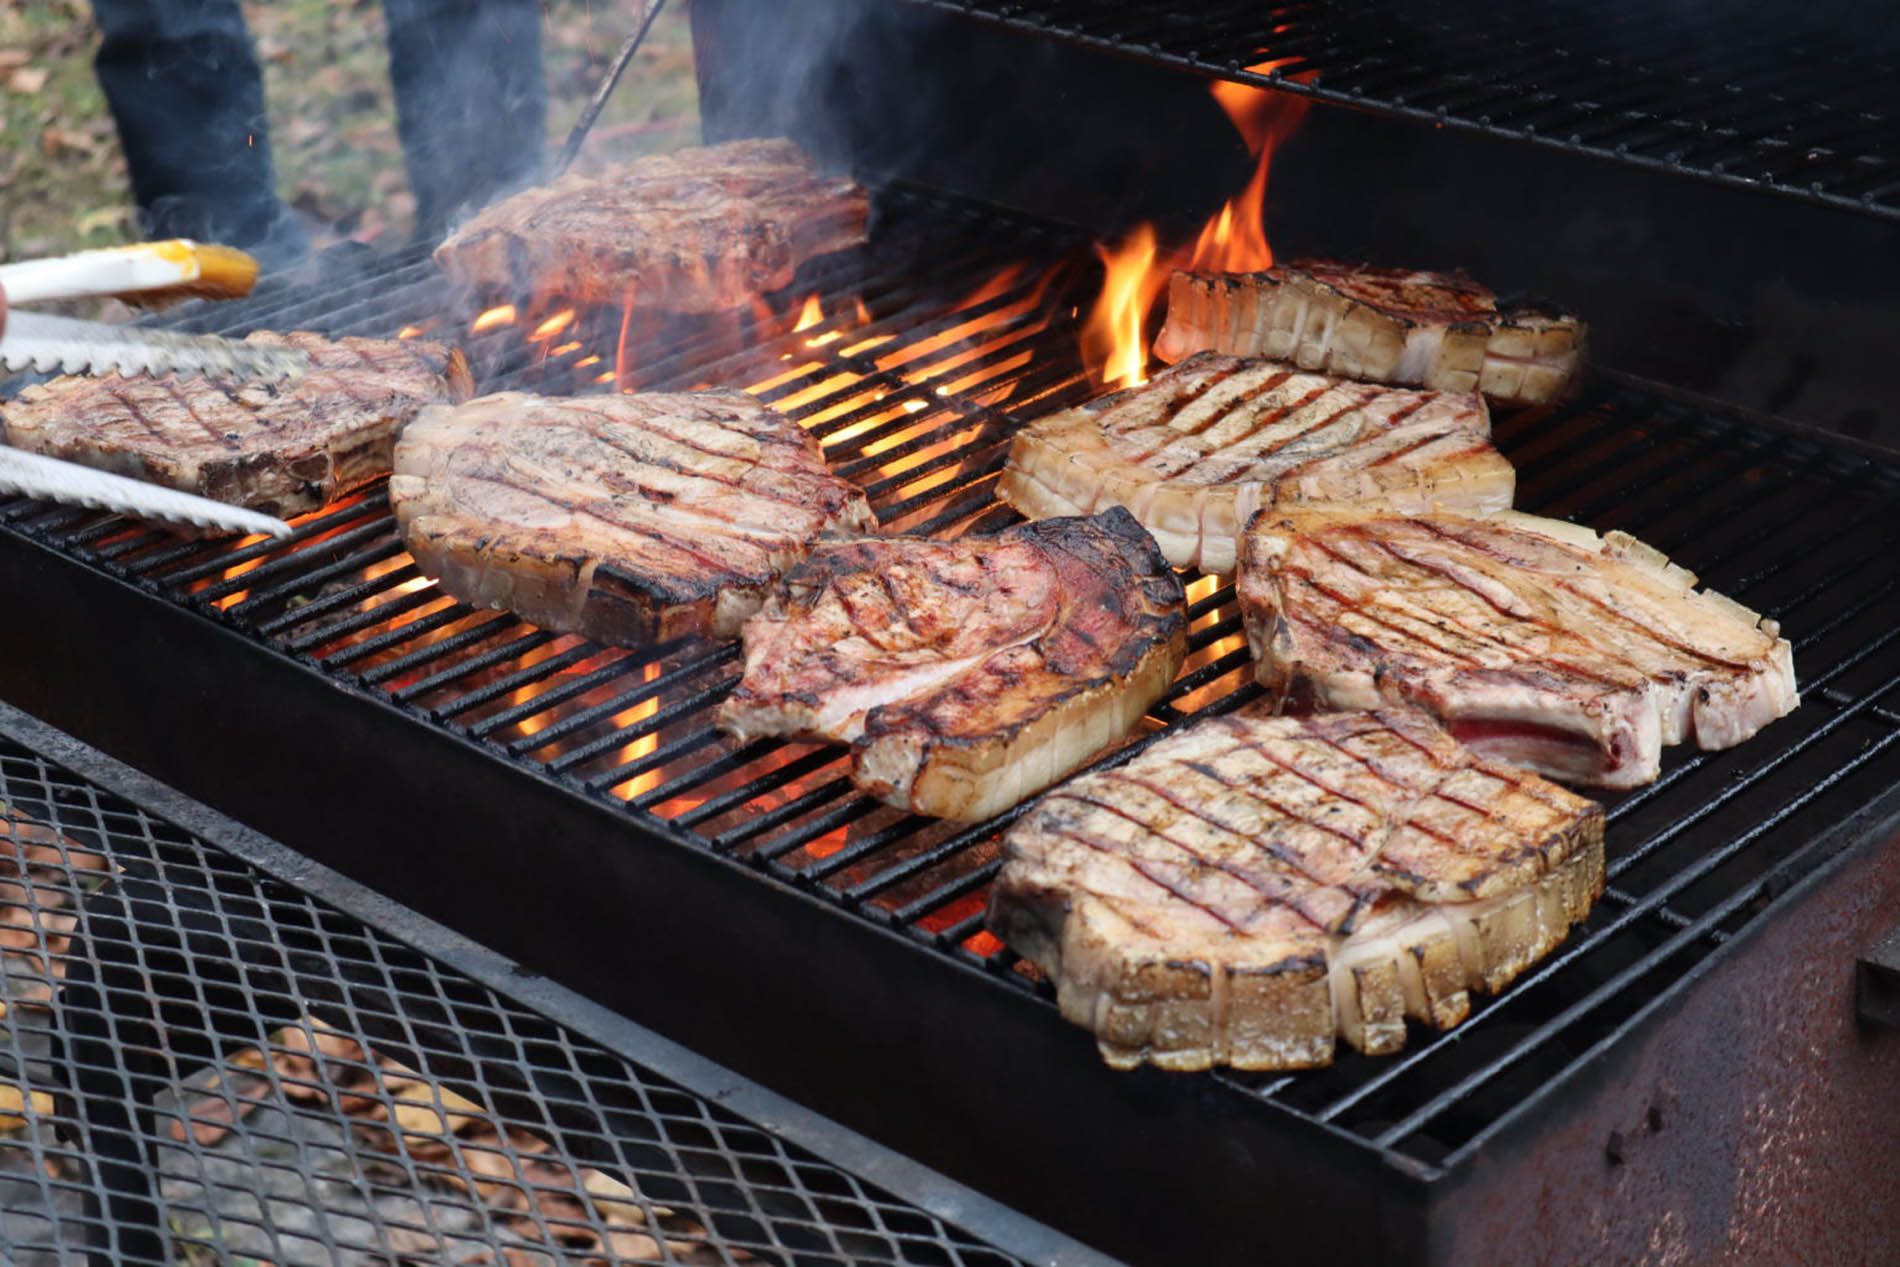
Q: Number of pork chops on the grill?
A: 8